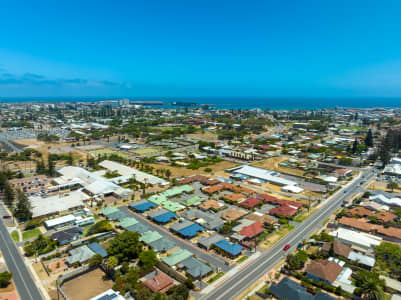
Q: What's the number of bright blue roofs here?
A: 4